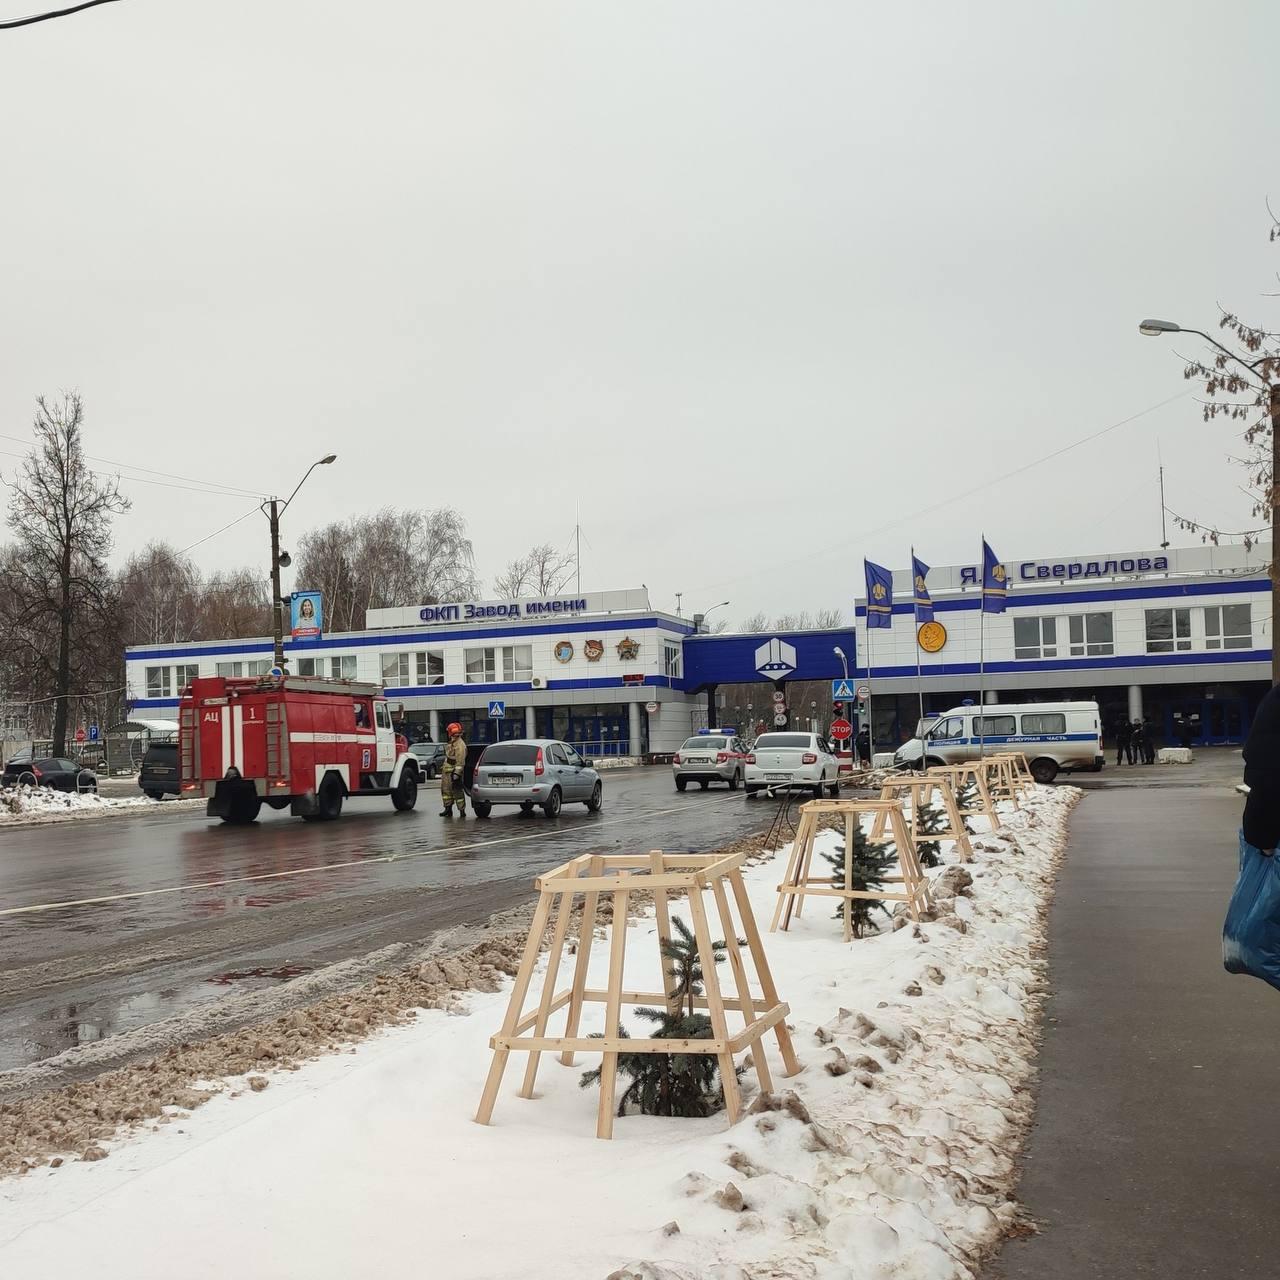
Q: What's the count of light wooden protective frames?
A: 7